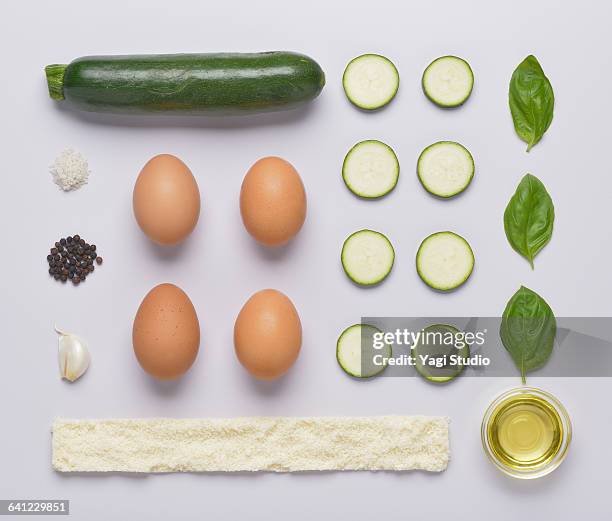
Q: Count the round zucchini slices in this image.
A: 8